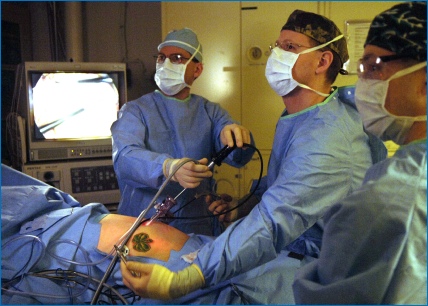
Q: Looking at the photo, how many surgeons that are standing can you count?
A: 3